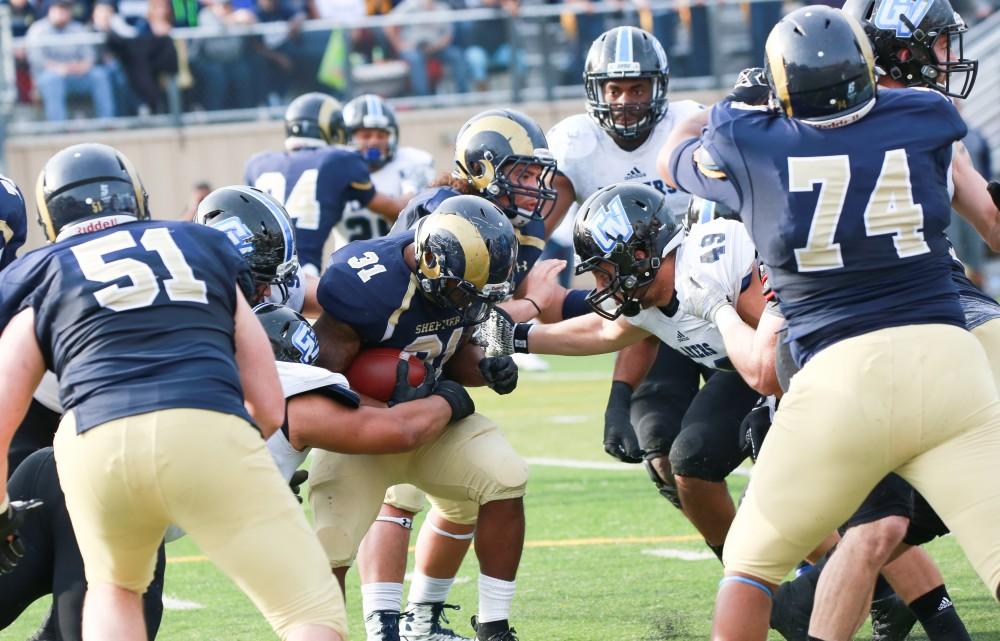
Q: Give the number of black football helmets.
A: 12